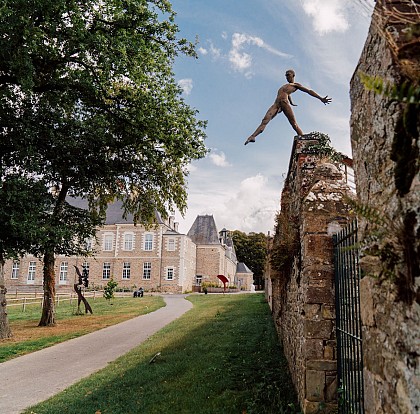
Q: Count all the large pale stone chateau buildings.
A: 1